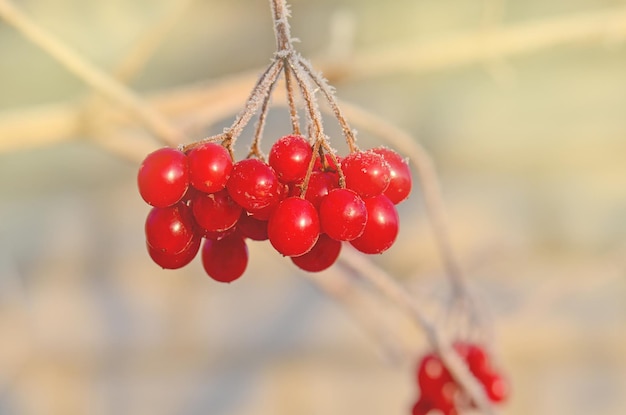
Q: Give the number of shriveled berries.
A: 0